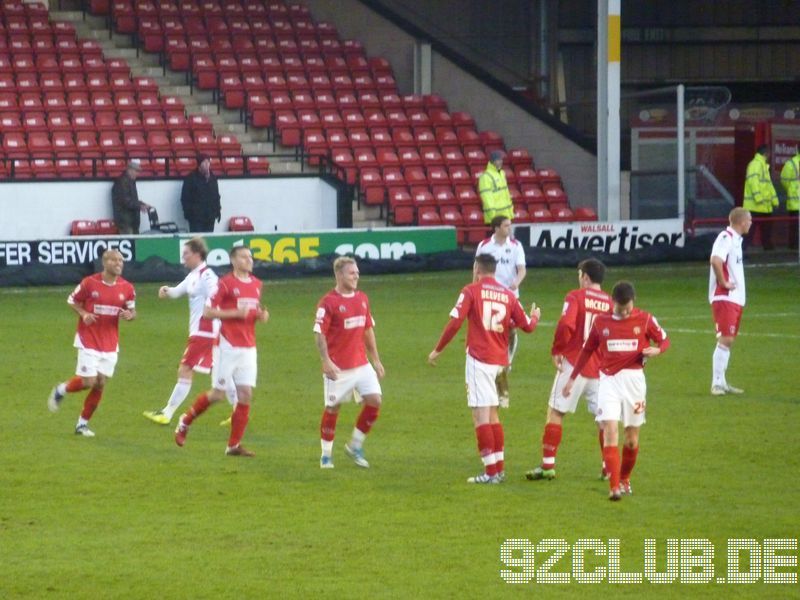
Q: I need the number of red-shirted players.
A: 6